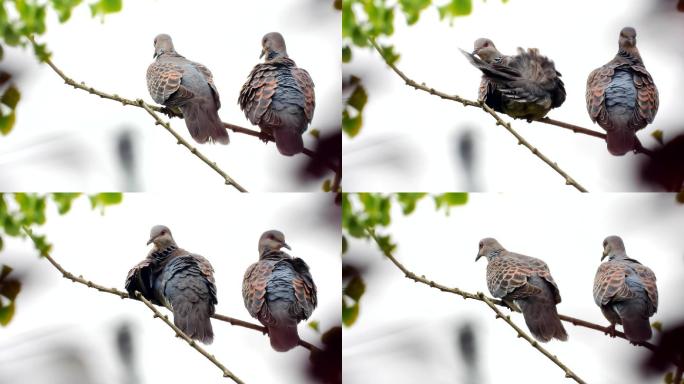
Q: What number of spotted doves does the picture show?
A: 8